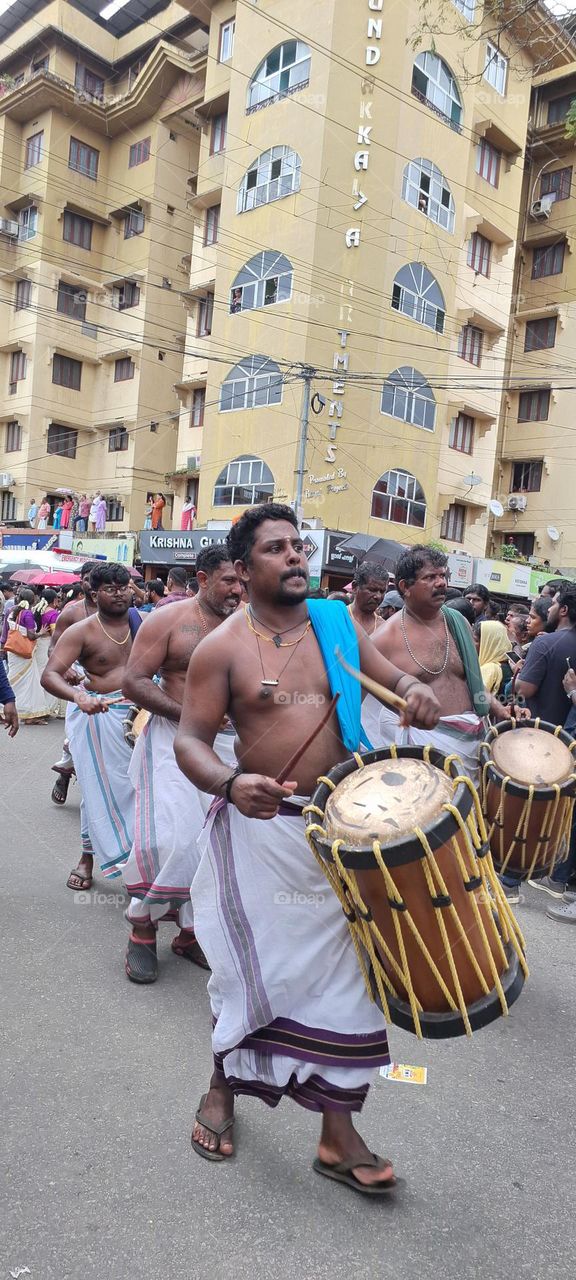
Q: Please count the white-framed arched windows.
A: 10